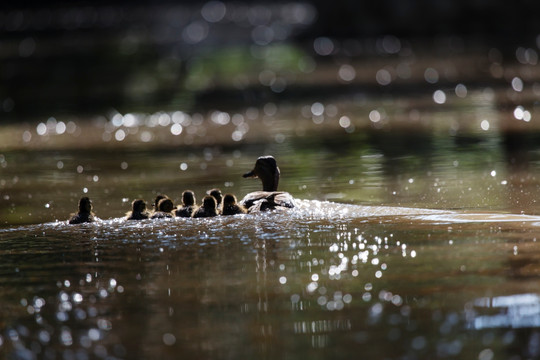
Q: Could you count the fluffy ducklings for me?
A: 8